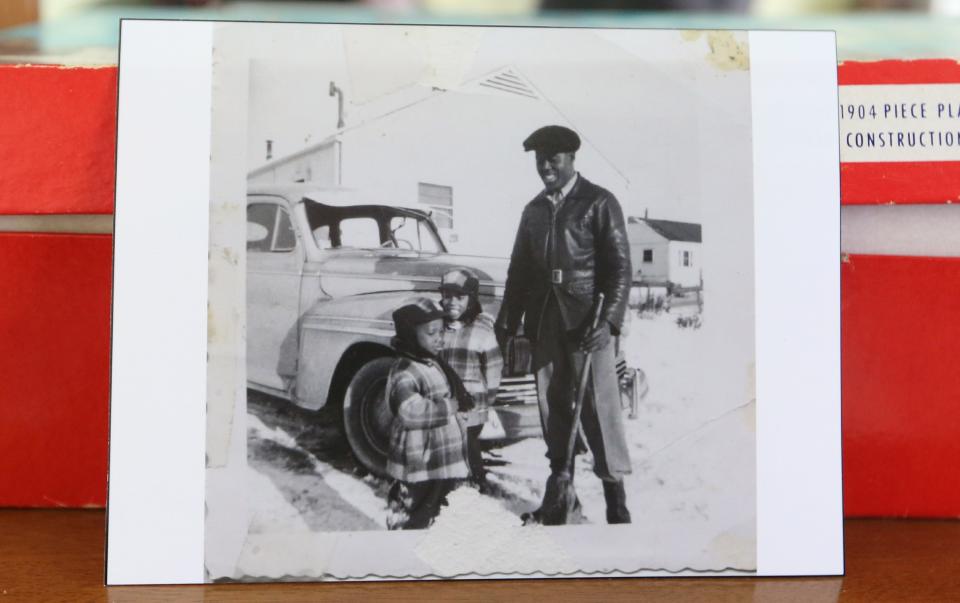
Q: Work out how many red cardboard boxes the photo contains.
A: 1